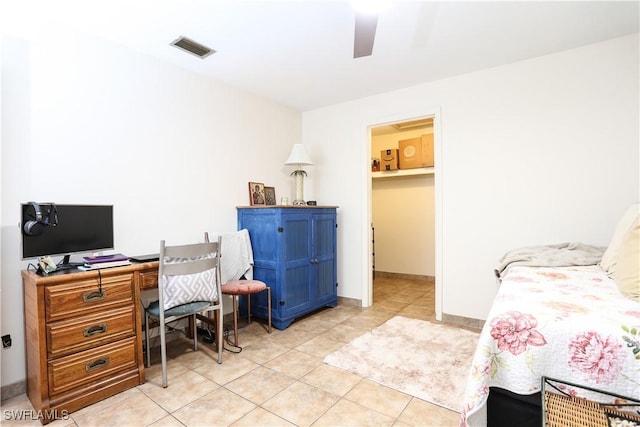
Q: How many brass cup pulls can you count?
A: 3